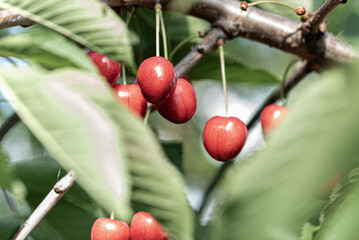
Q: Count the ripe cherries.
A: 8